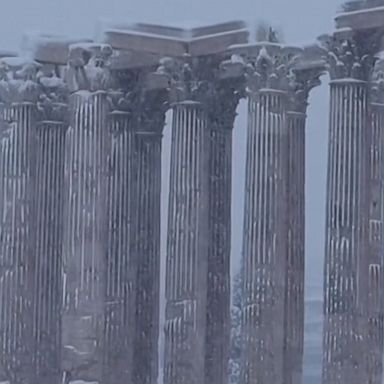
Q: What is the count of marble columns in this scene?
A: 11